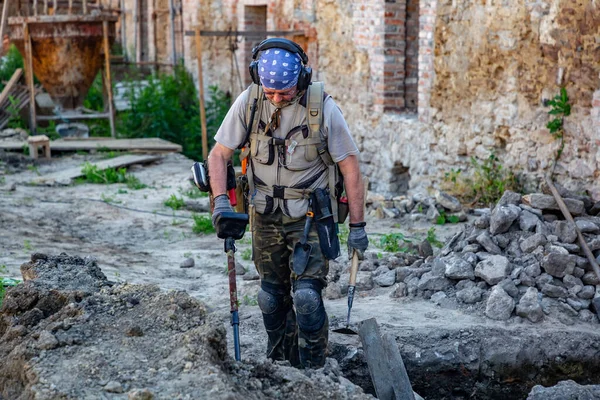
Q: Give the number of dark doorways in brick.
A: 2